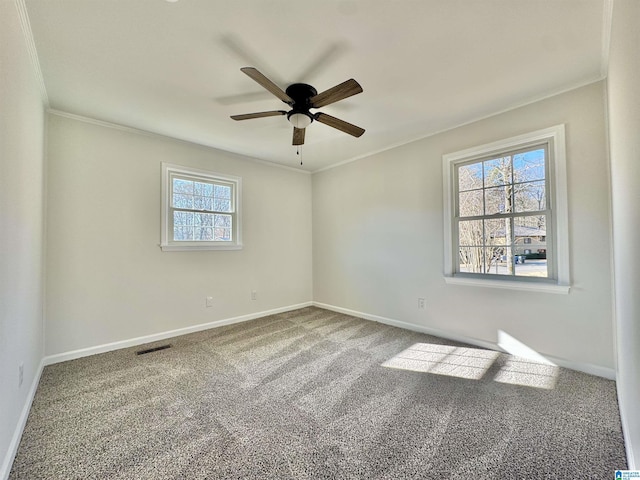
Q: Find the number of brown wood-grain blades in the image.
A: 5